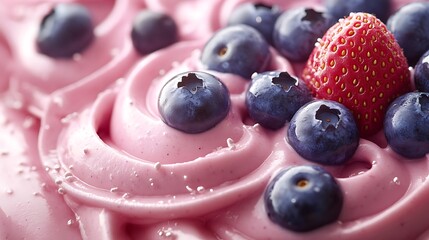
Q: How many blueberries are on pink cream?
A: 13